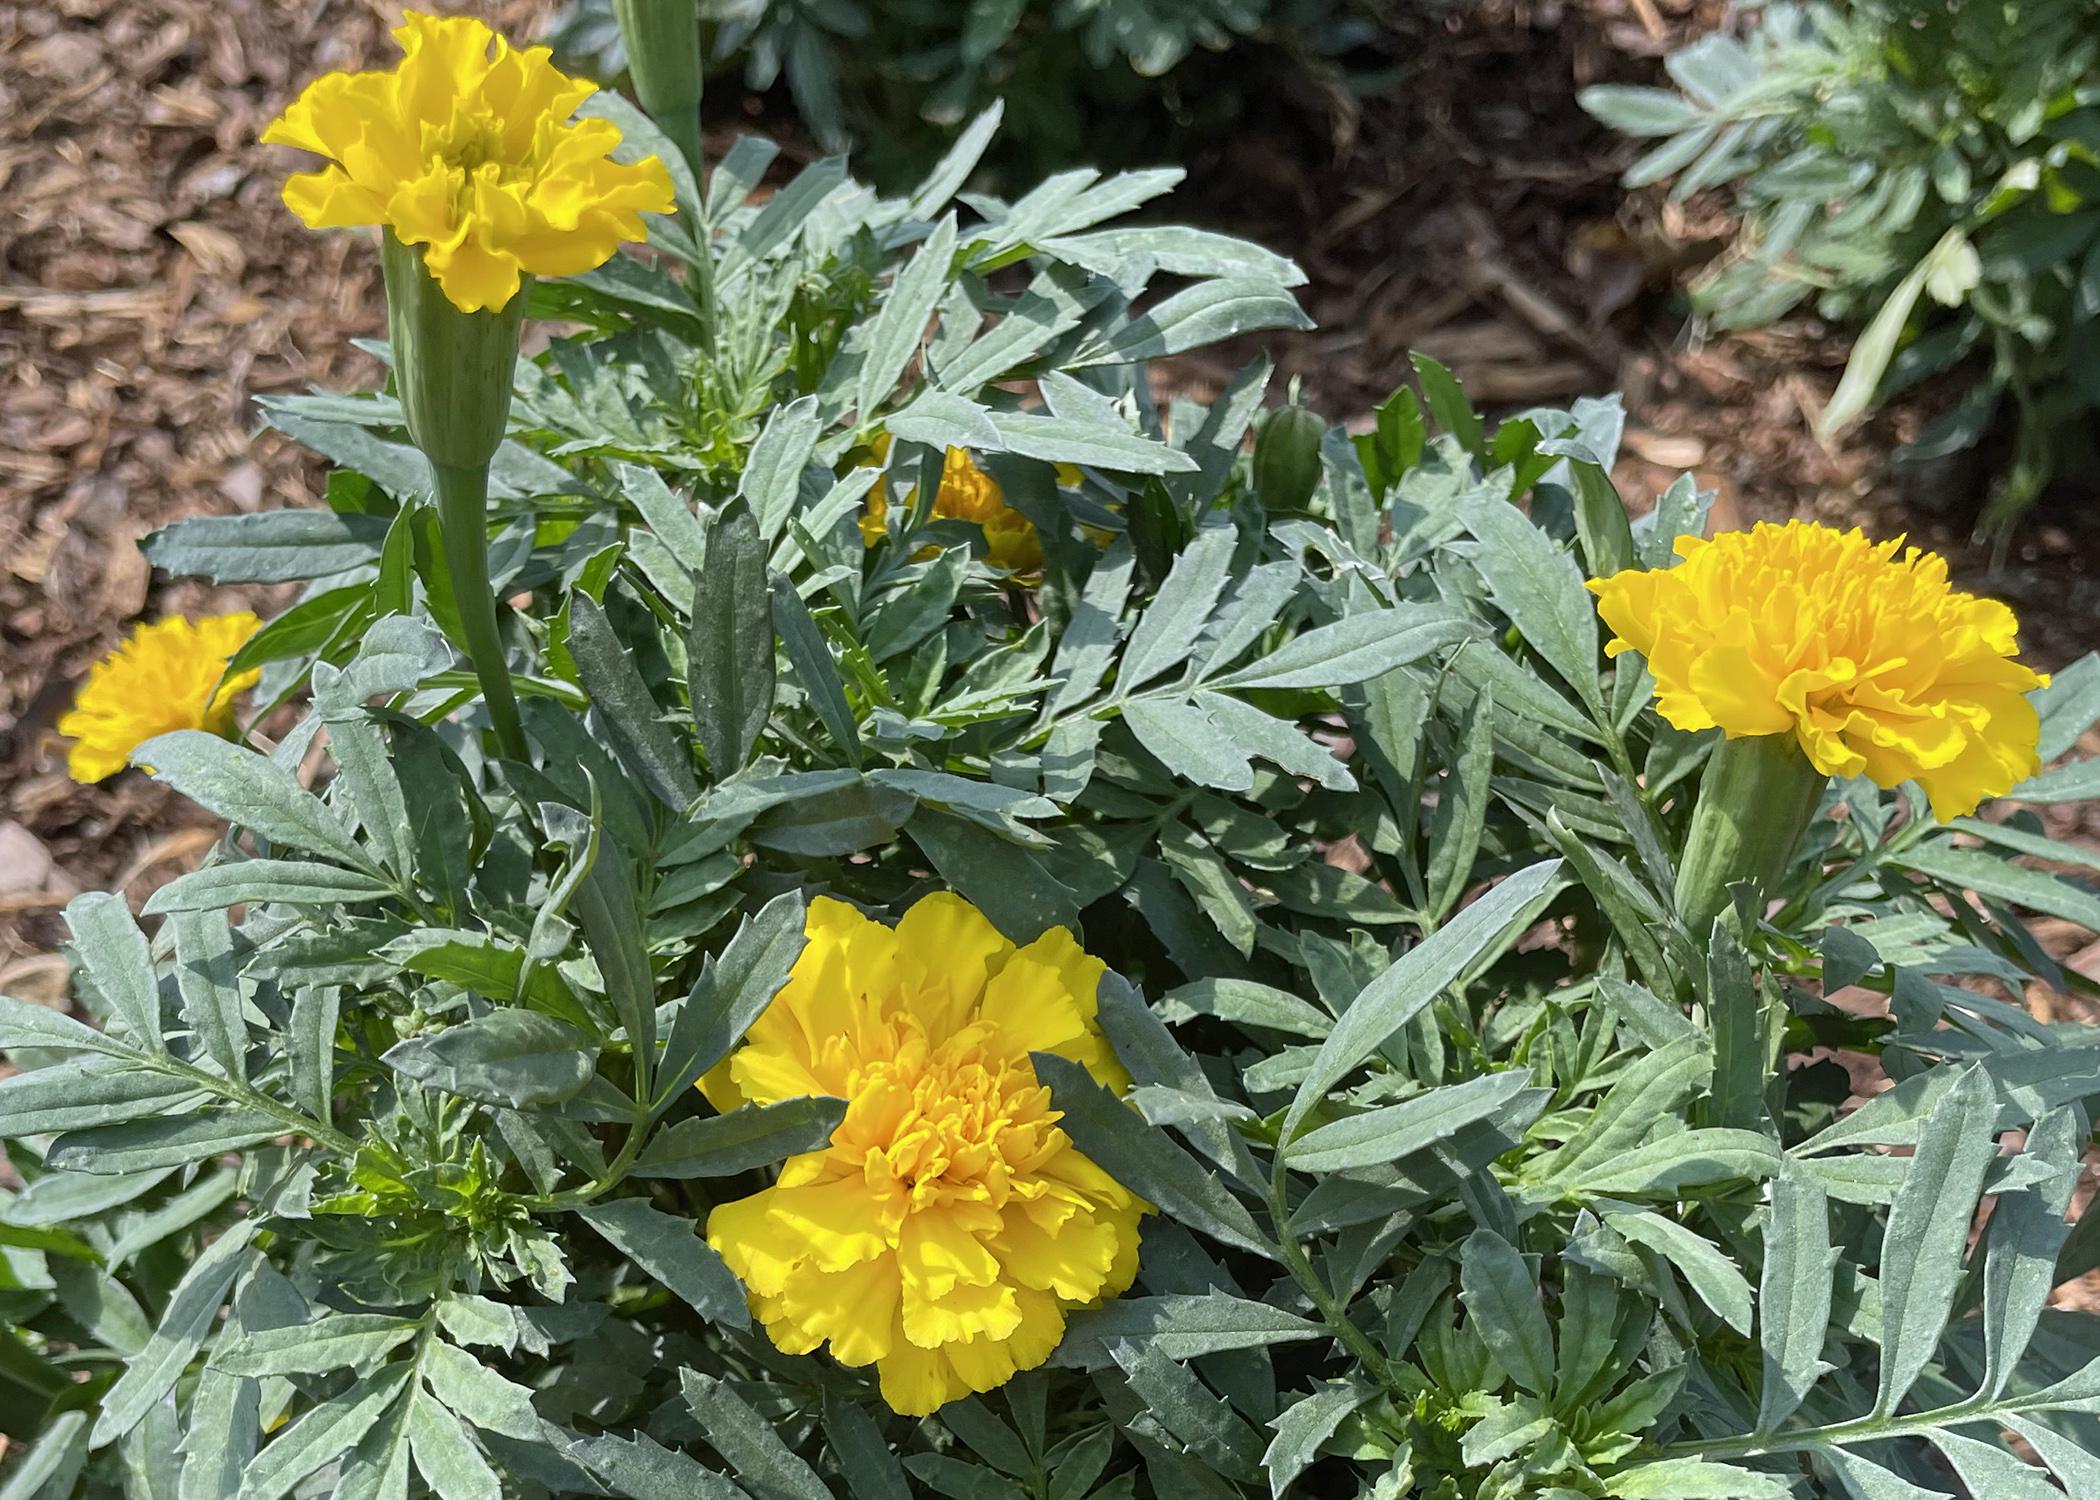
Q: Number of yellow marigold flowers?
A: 5